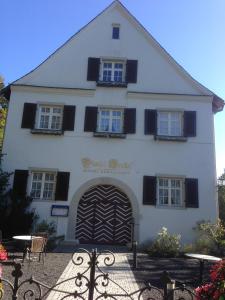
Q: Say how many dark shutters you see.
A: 12